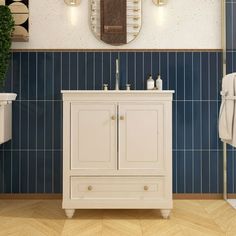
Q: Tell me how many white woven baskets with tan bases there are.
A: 0